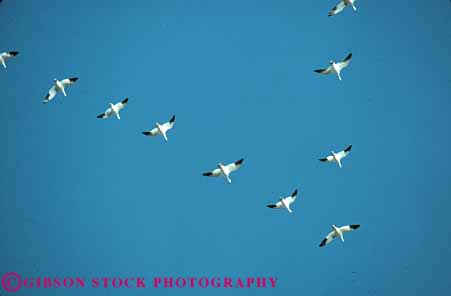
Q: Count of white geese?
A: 10